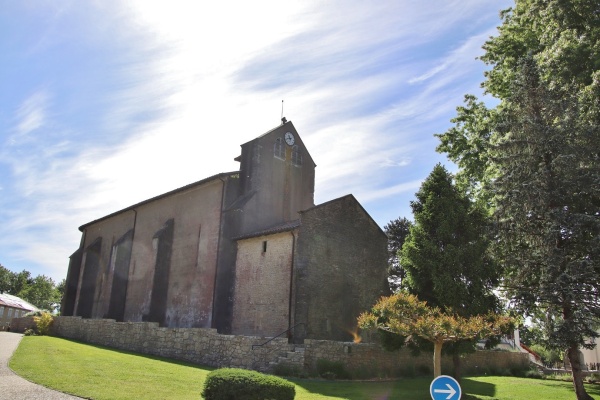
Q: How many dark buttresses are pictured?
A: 4